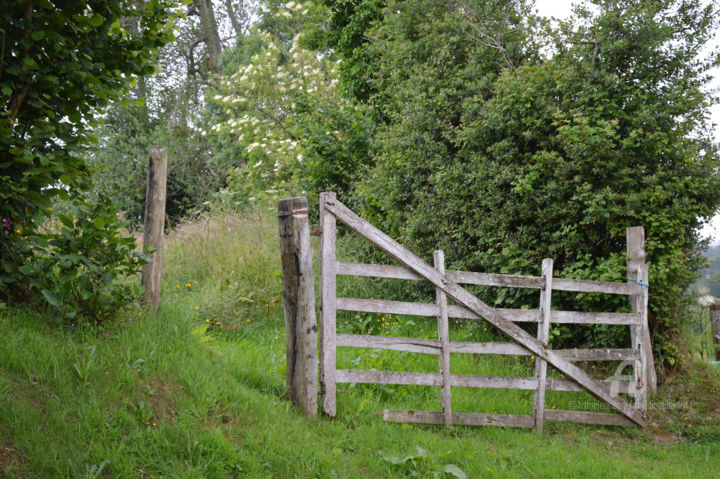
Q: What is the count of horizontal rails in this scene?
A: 5